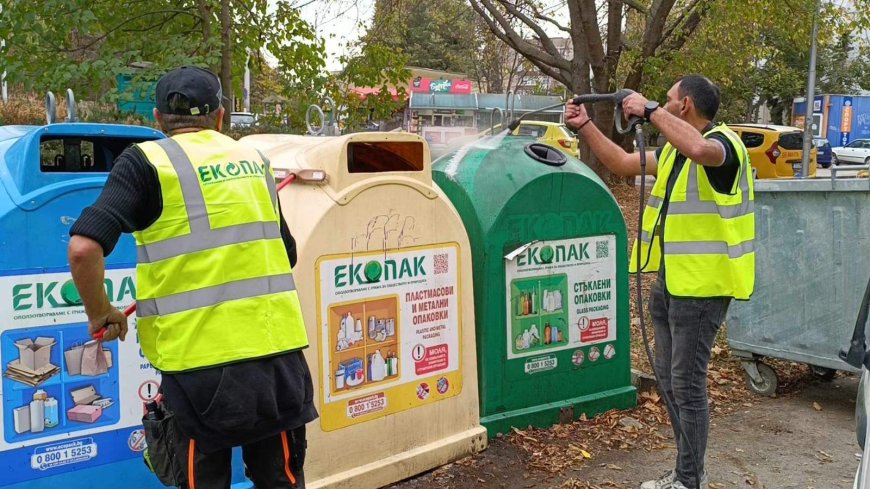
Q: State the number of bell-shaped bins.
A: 3